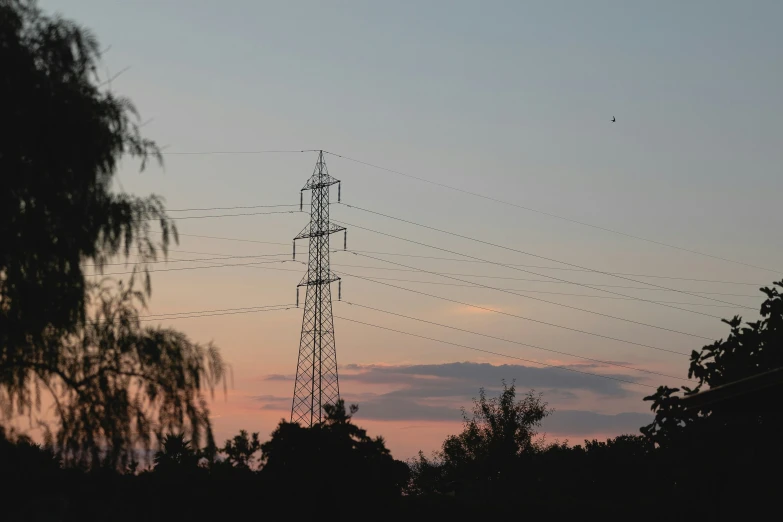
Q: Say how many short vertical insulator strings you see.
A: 6